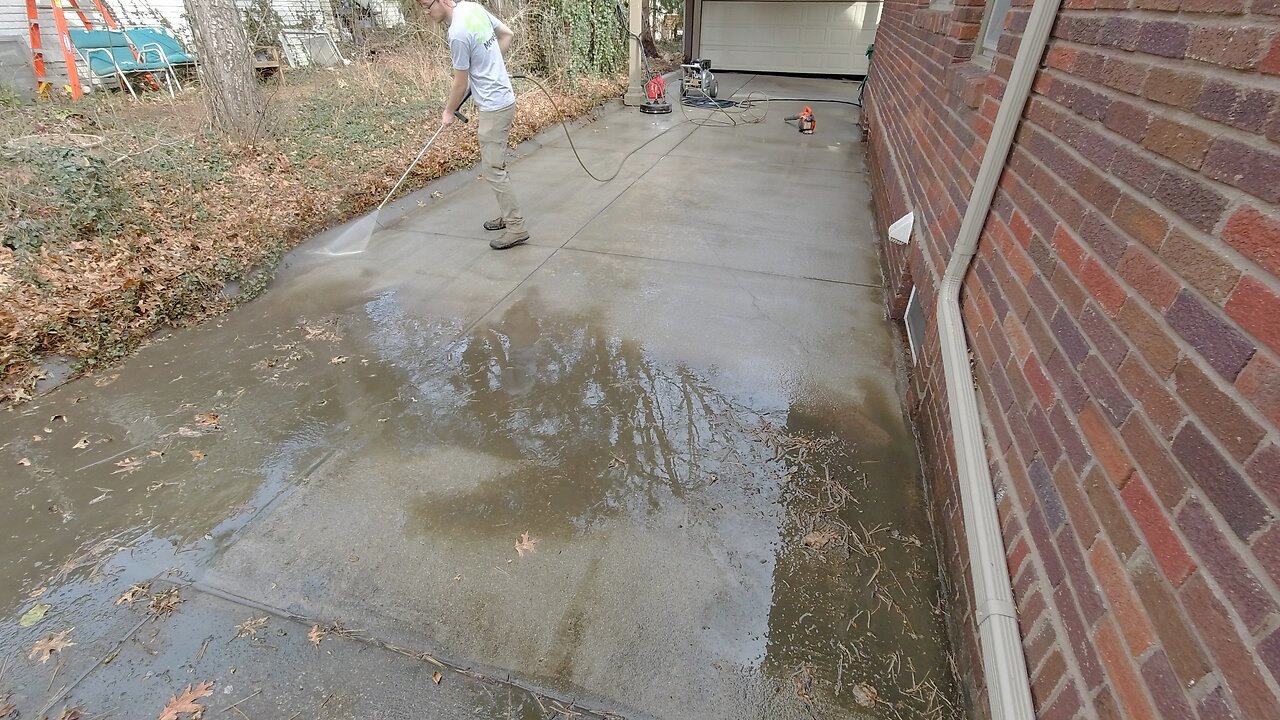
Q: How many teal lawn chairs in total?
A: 2